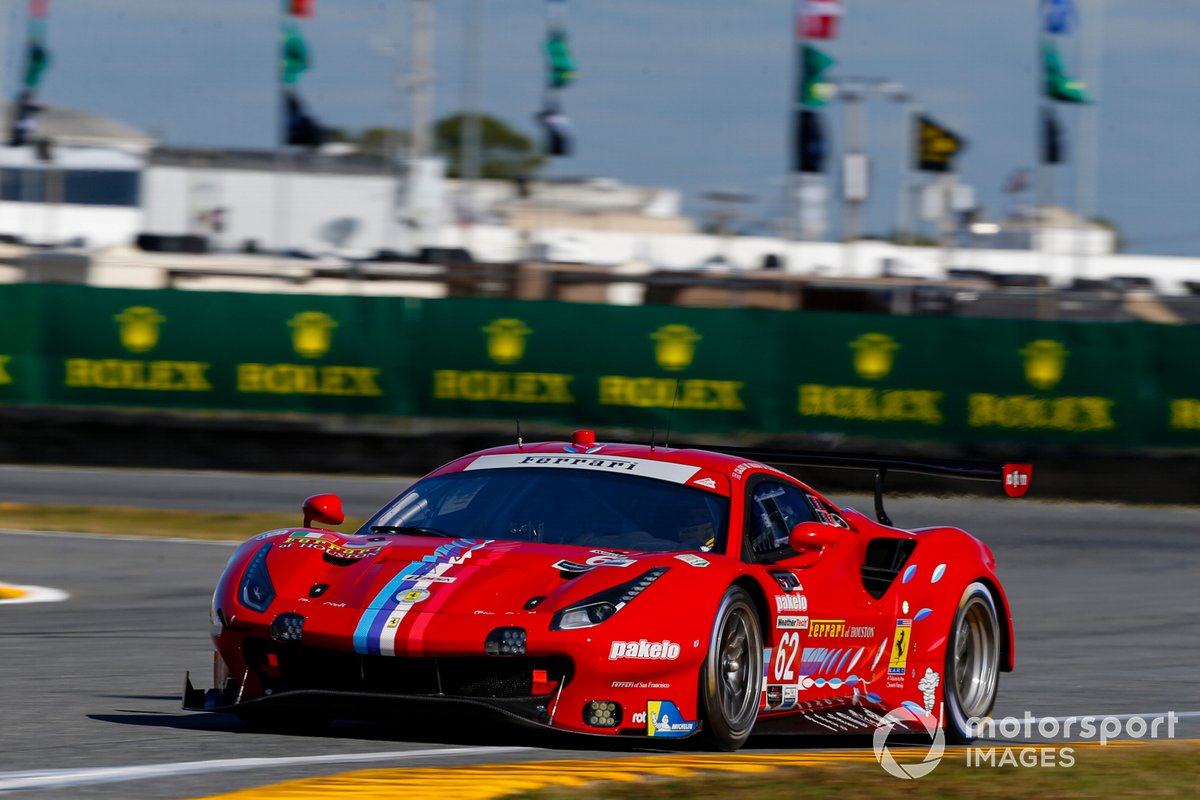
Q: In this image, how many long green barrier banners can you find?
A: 1